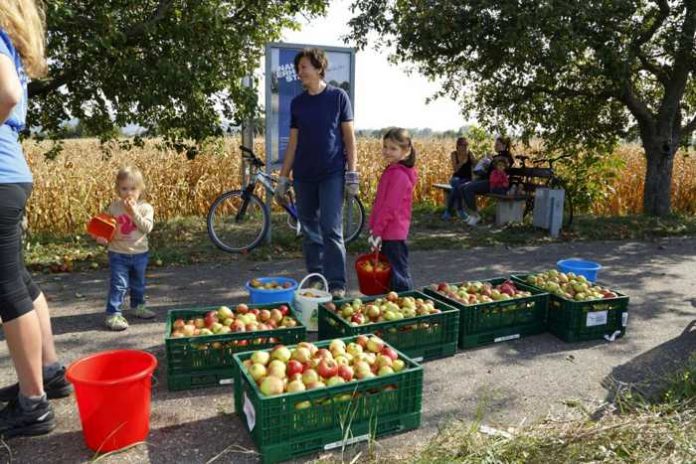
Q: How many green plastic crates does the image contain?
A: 5